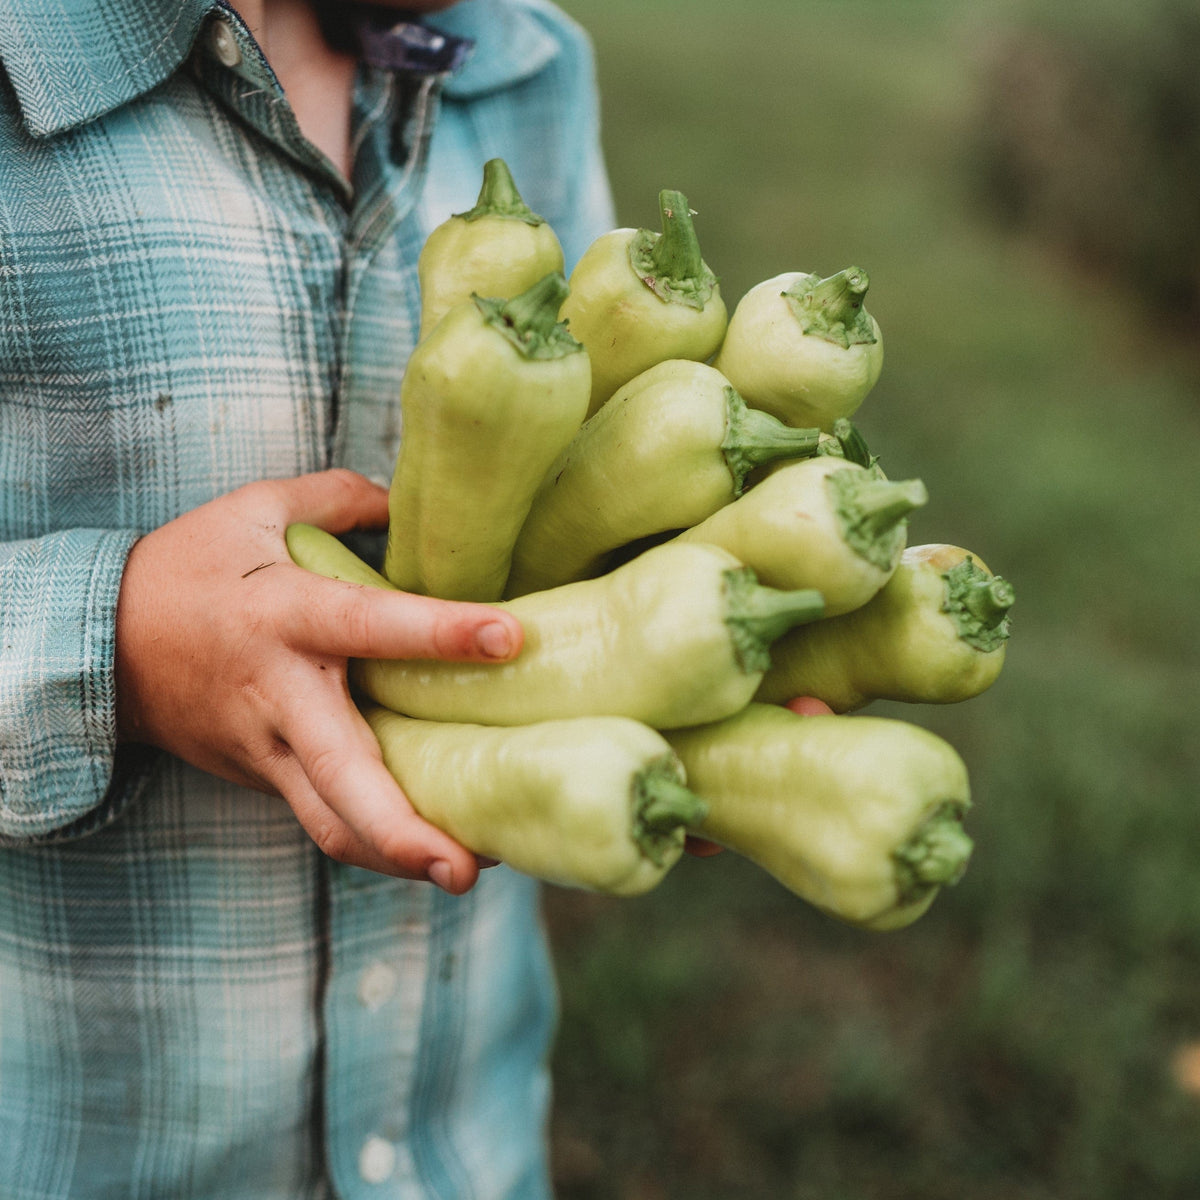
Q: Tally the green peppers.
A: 11